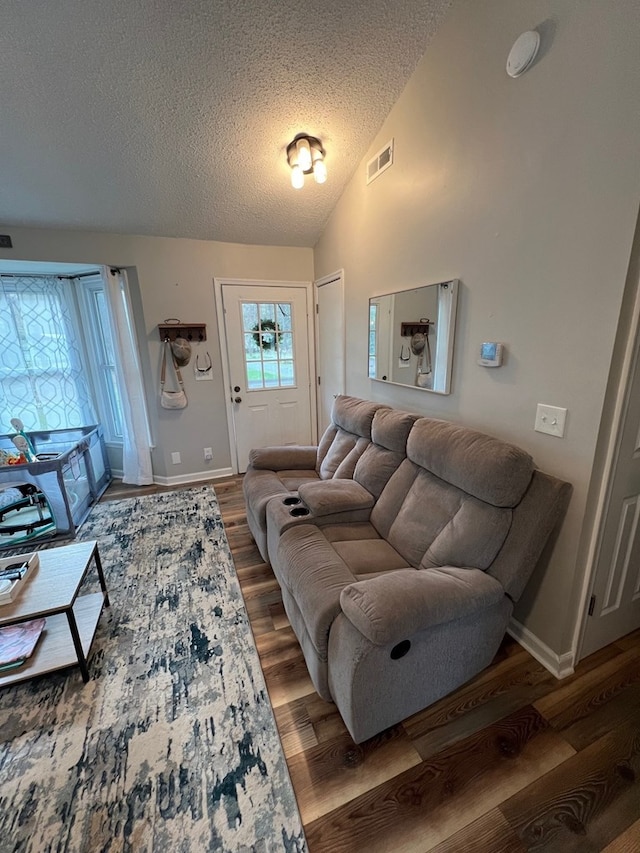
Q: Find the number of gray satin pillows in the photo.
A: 0